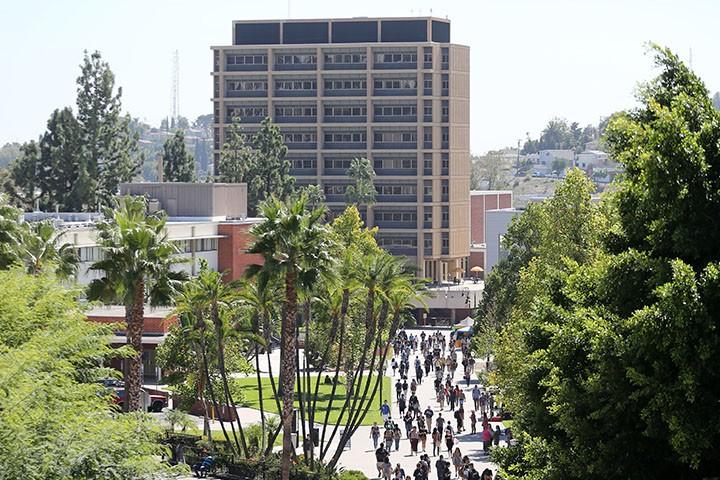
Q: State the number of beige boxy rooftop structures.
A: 1